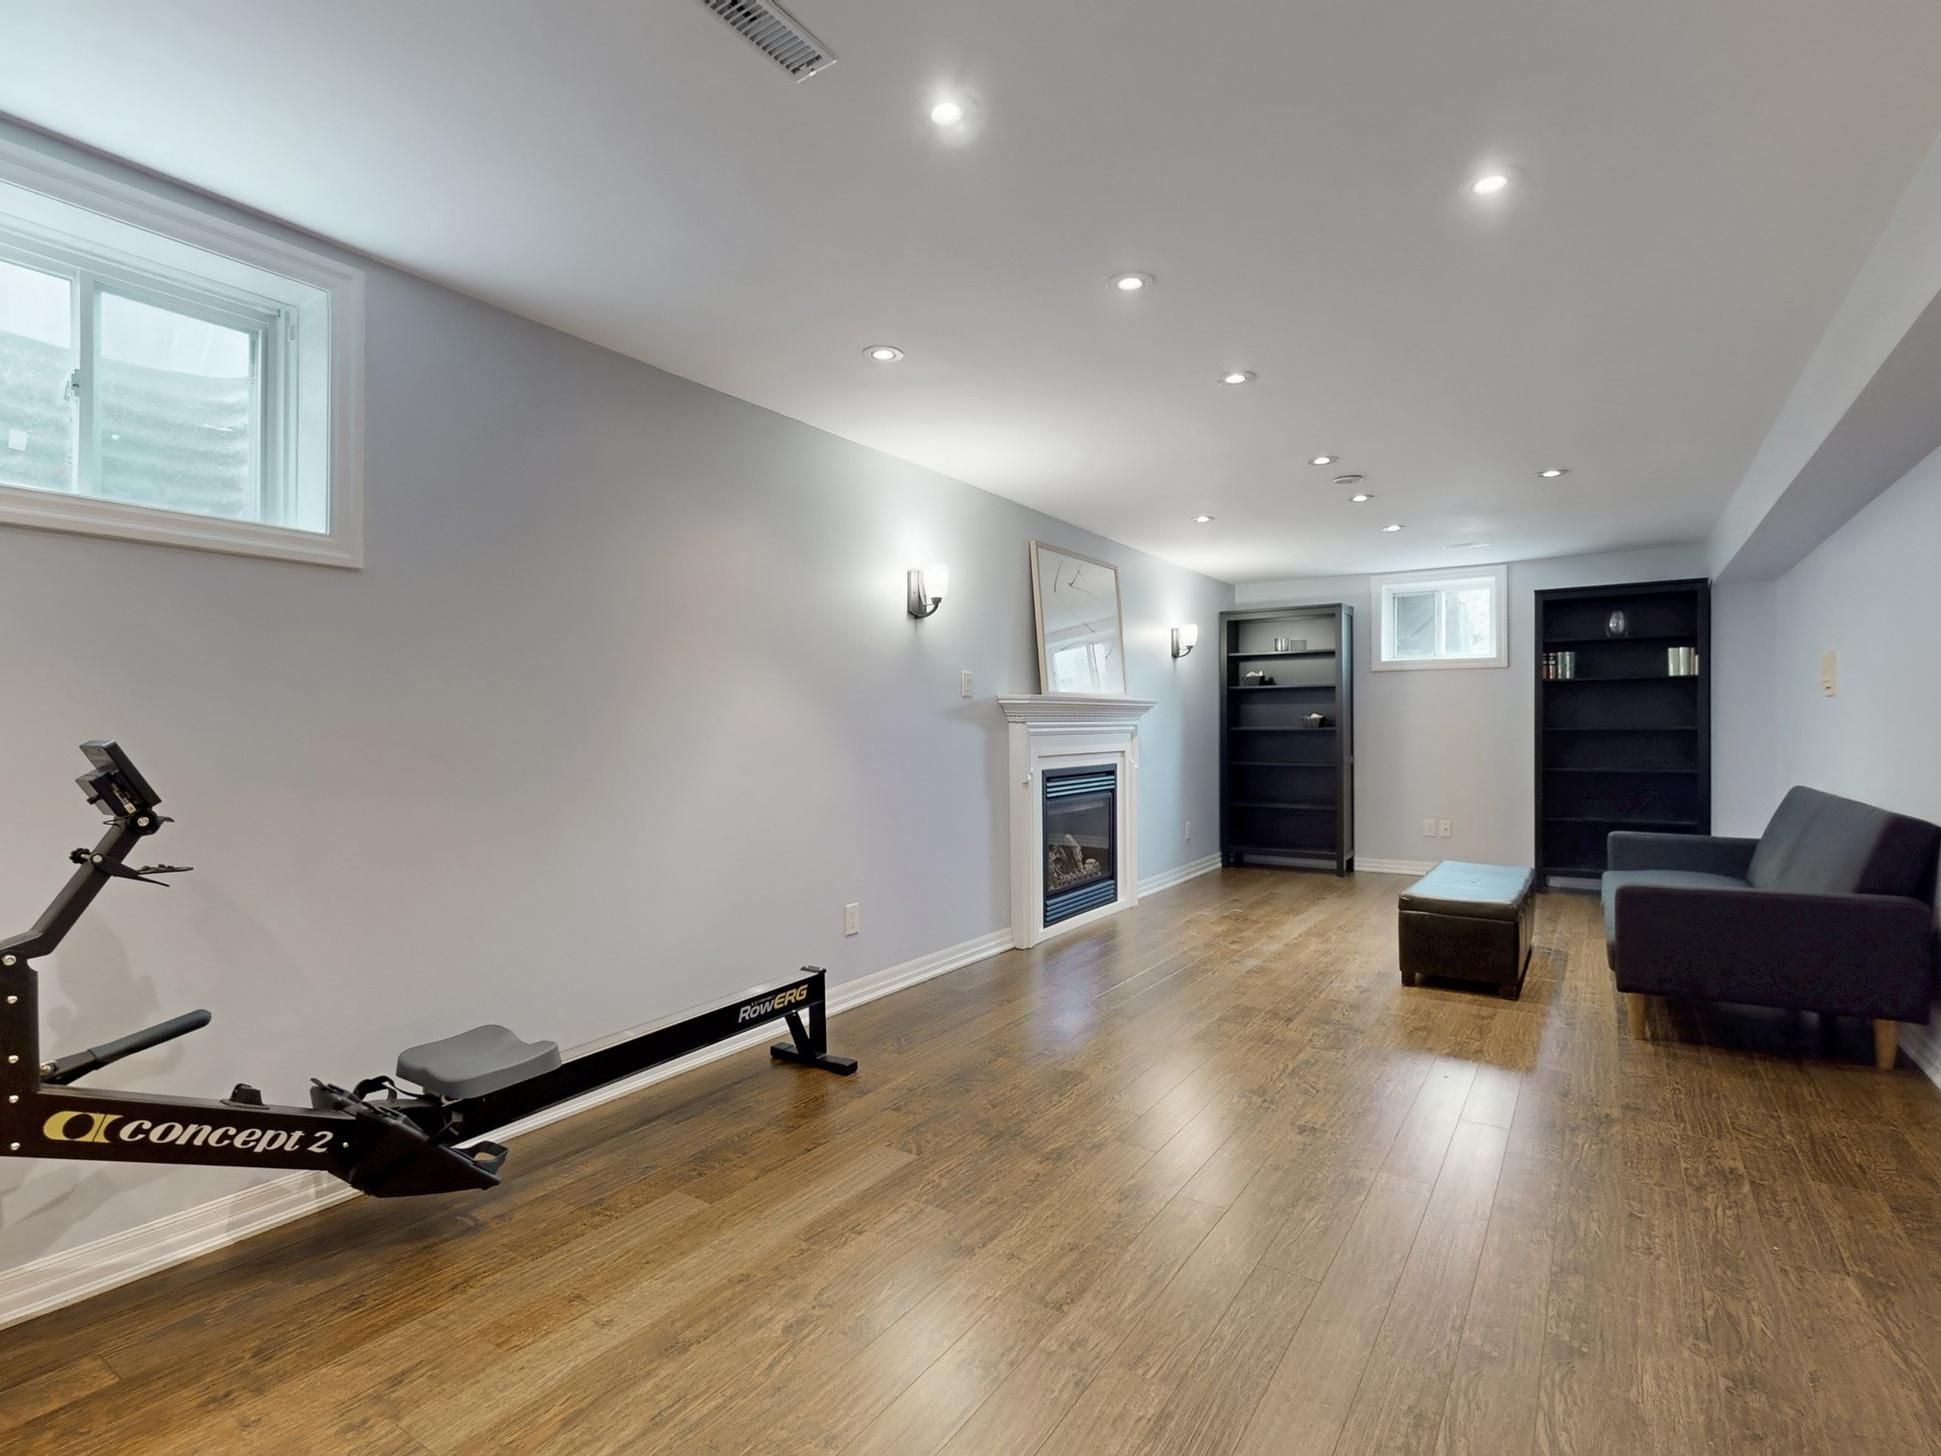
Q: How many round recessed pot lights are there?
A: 10